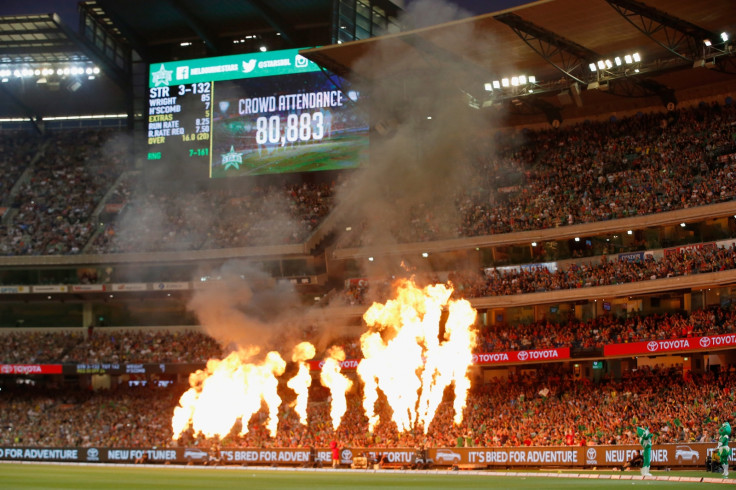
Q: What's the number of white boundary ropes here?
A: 1